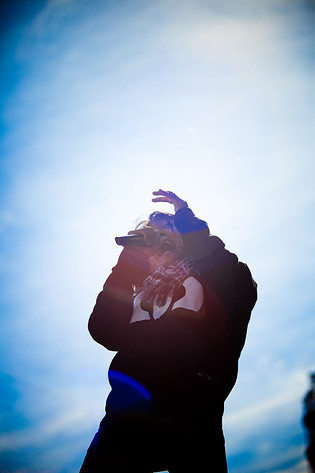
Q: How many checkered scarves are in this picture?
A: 1